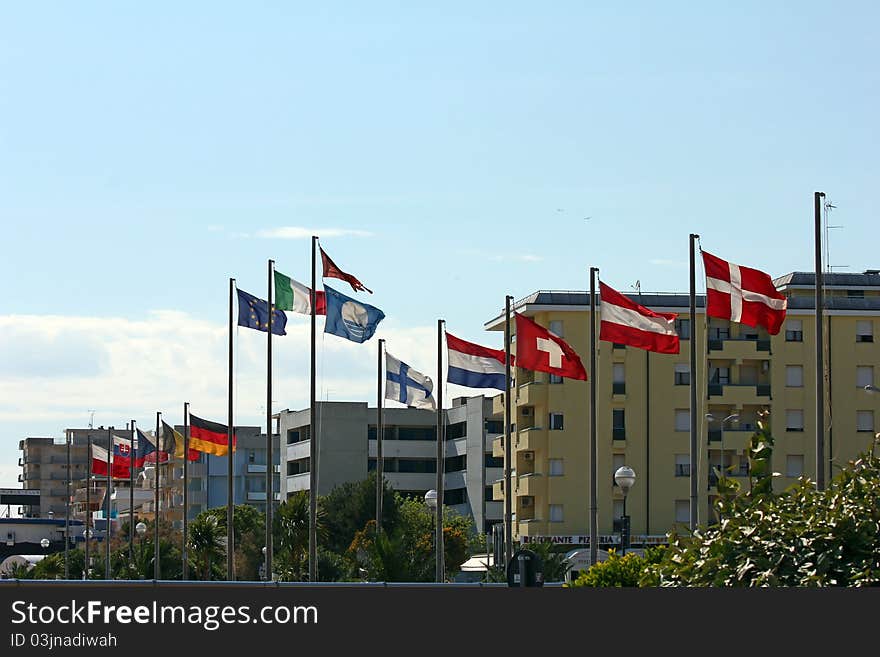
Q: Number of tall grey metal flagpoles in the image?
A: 15